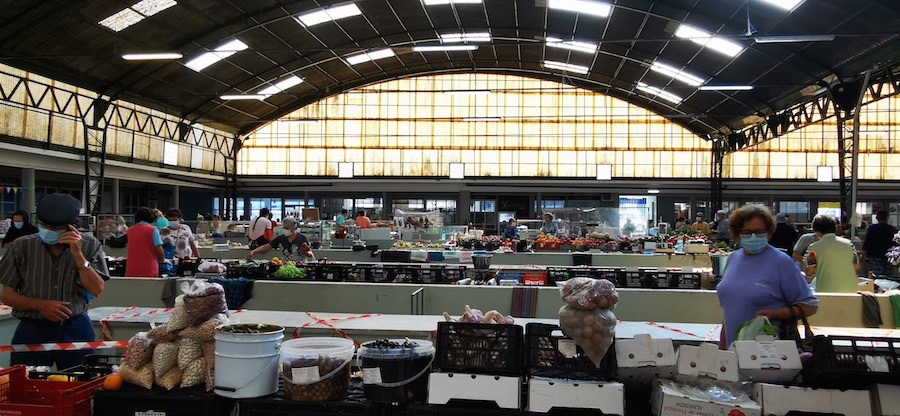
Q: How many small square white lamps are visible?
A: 4